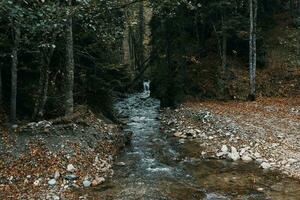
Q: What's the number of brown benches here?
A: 0